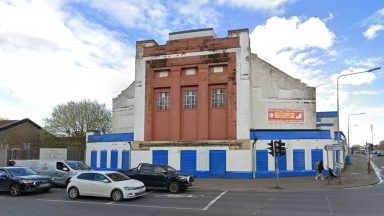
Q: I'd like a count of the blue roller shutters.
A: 11